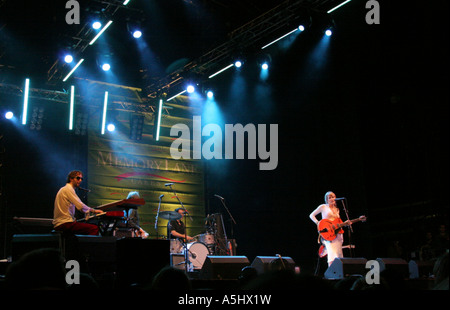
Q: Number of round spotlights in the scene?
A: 12